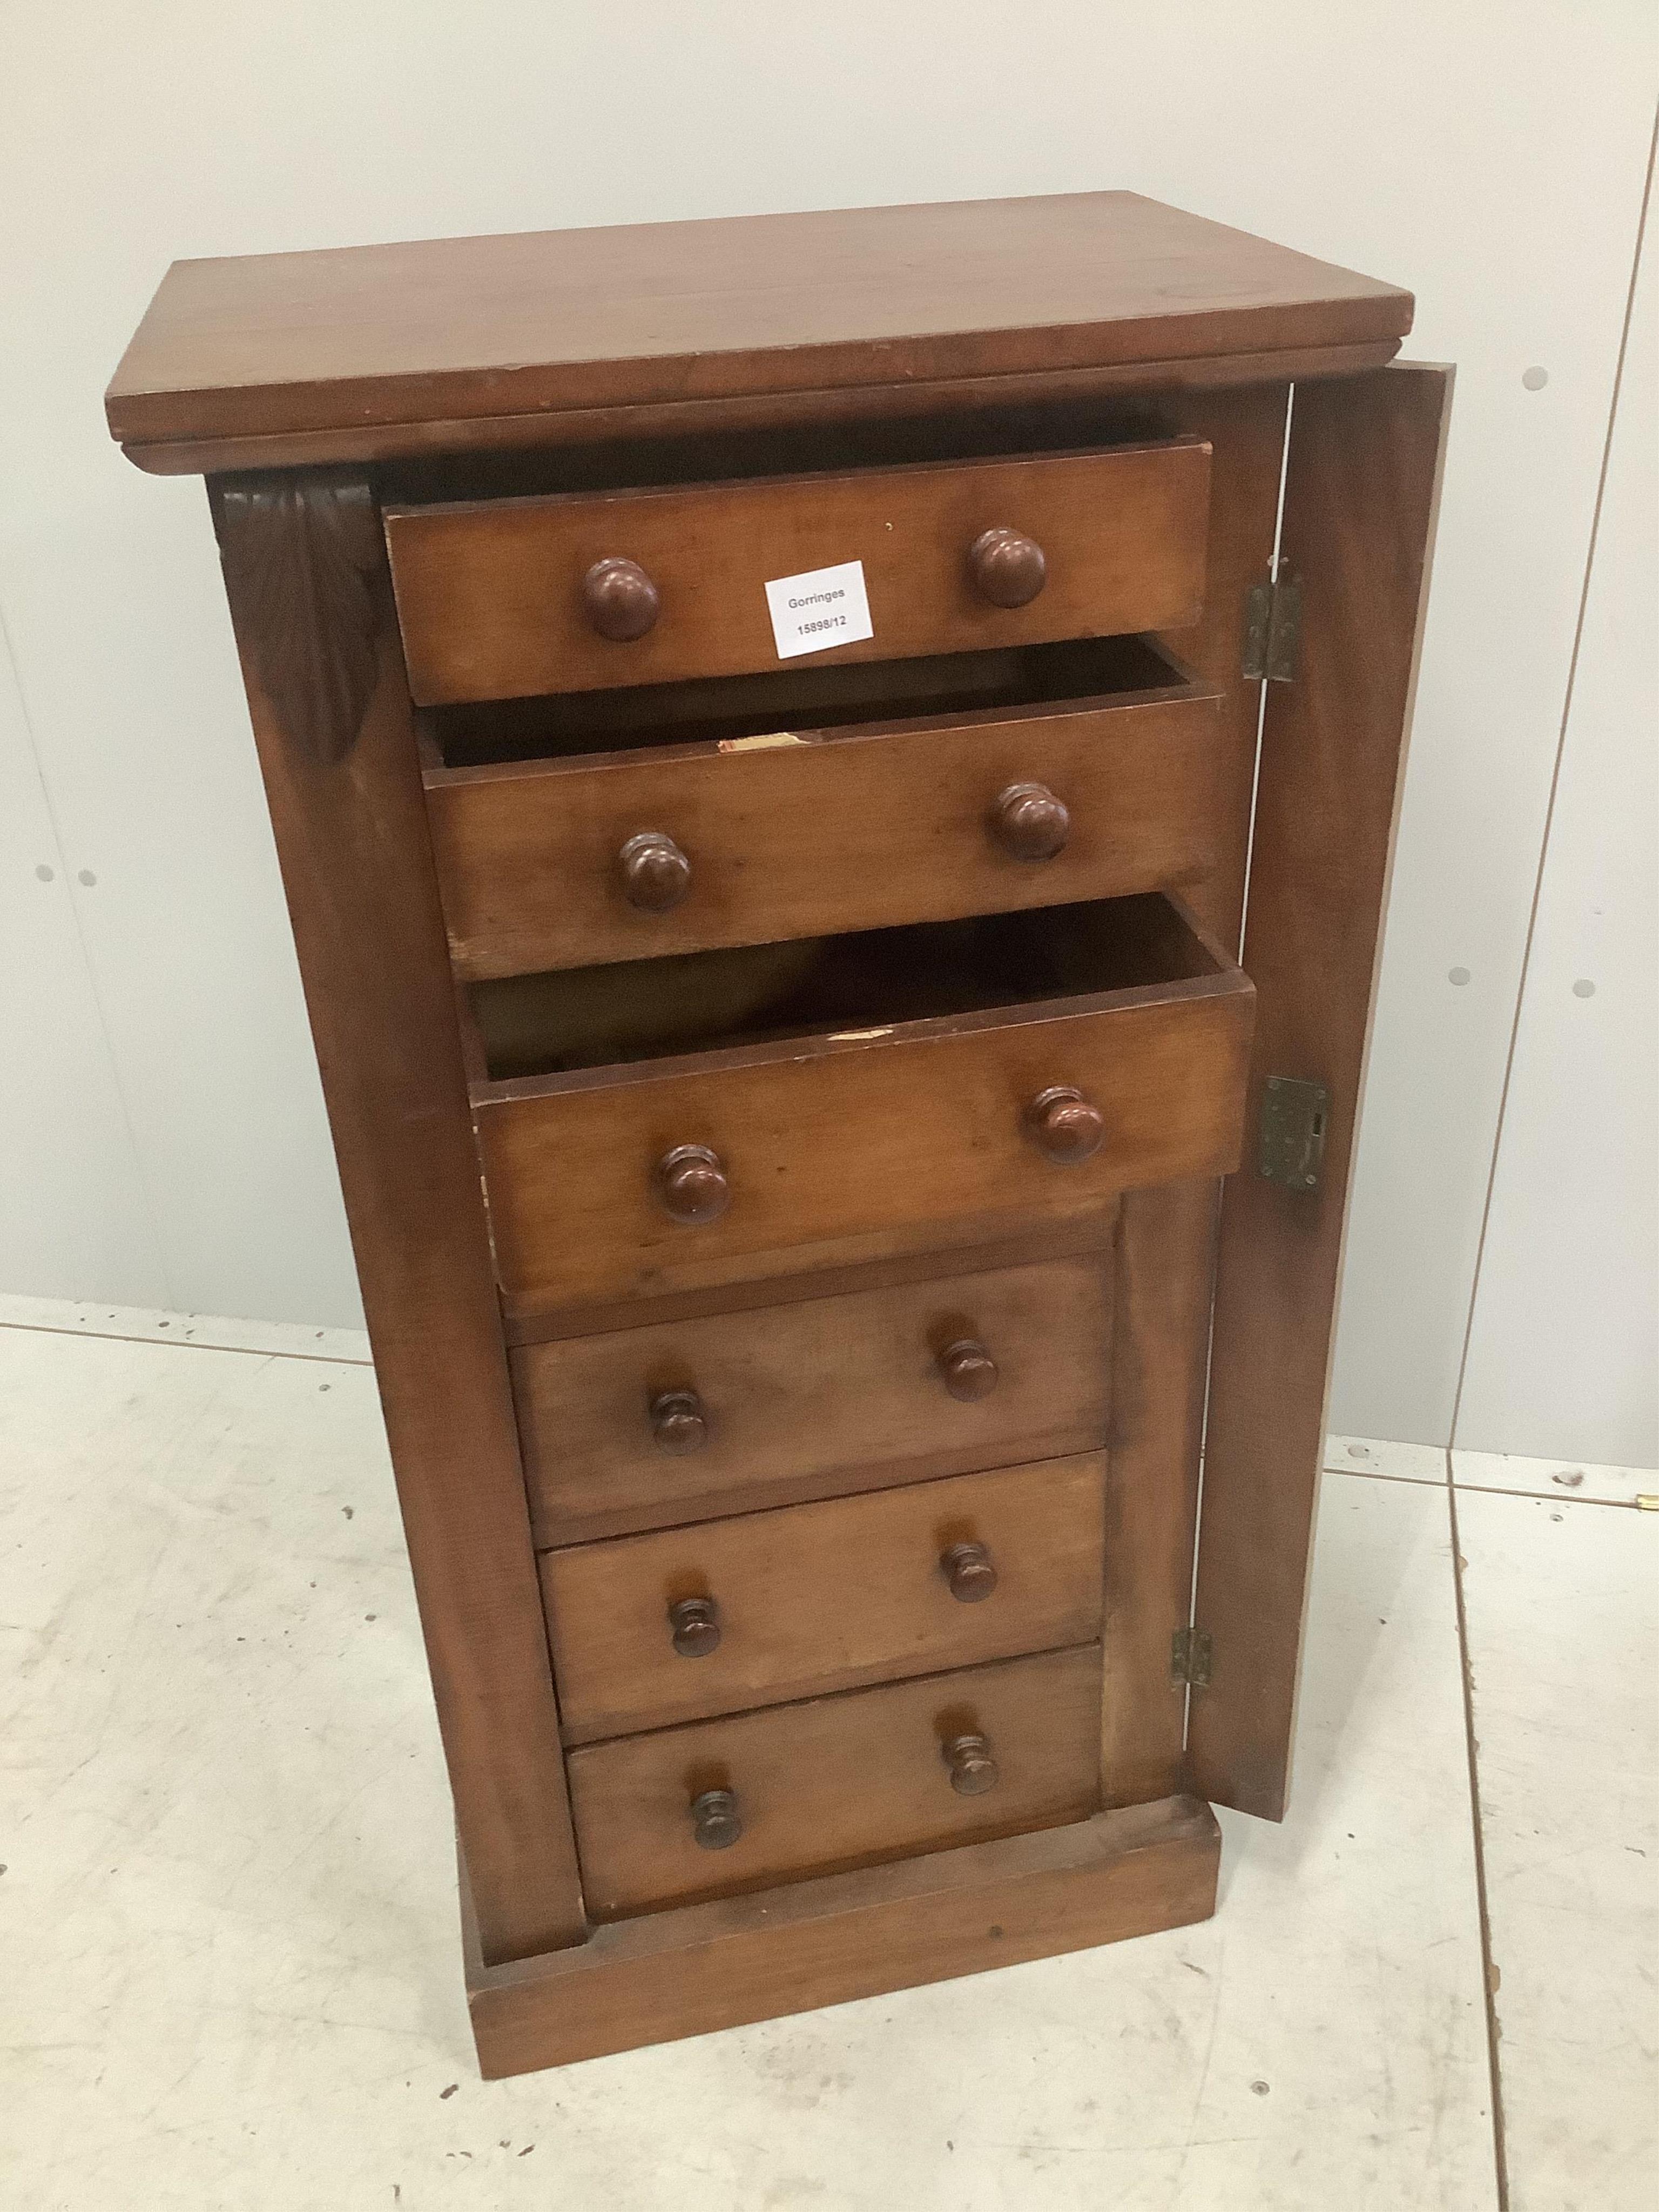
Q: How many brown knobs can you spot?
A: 12